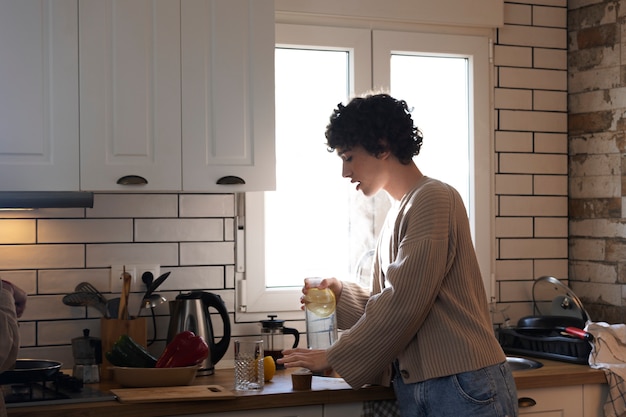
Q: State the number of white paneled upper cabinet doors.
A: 3